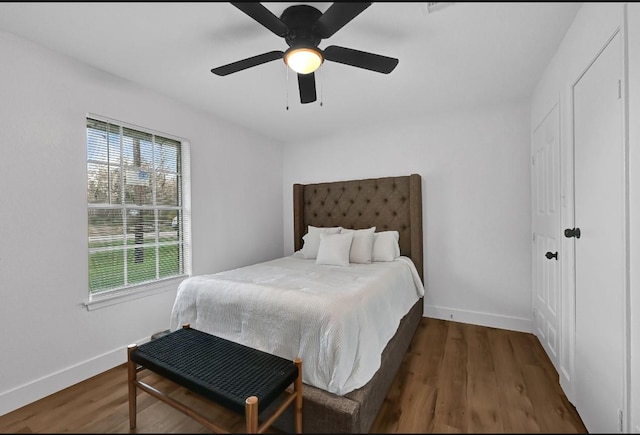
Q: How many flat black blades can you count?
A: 5